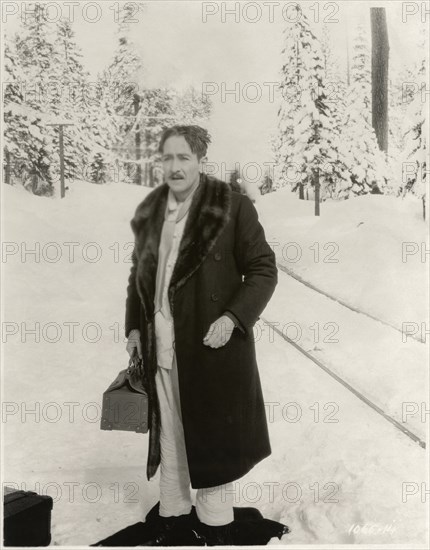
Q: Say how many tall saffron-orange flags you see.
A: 0